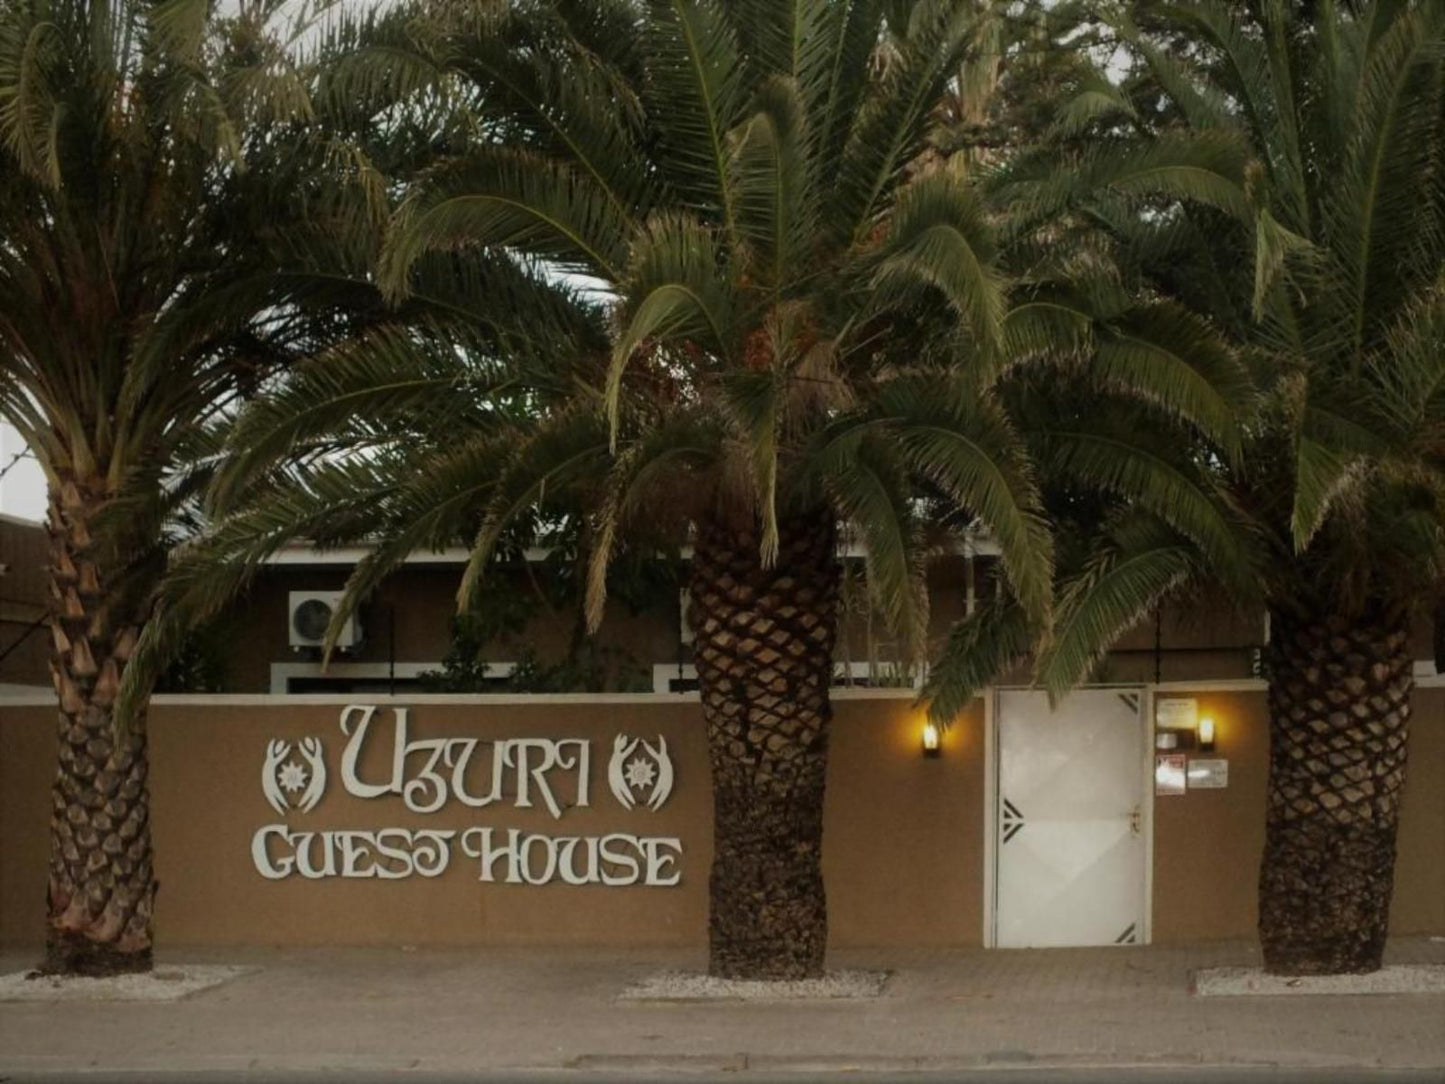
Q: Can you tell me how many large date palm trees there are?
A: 3